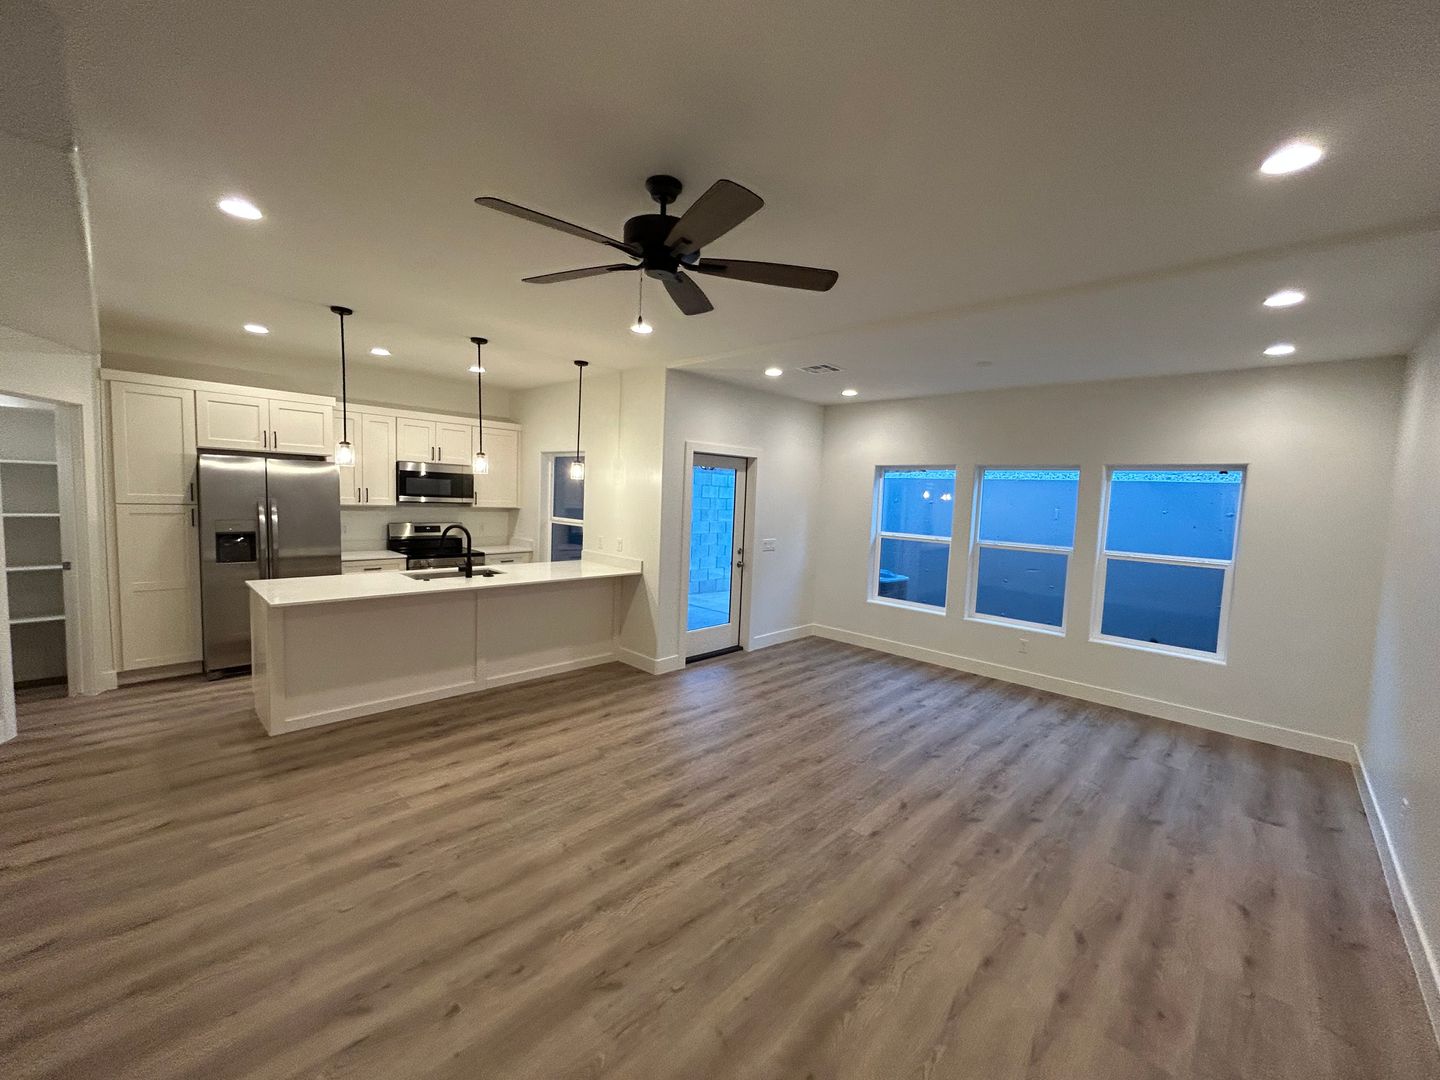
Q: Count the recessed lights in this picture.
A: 10